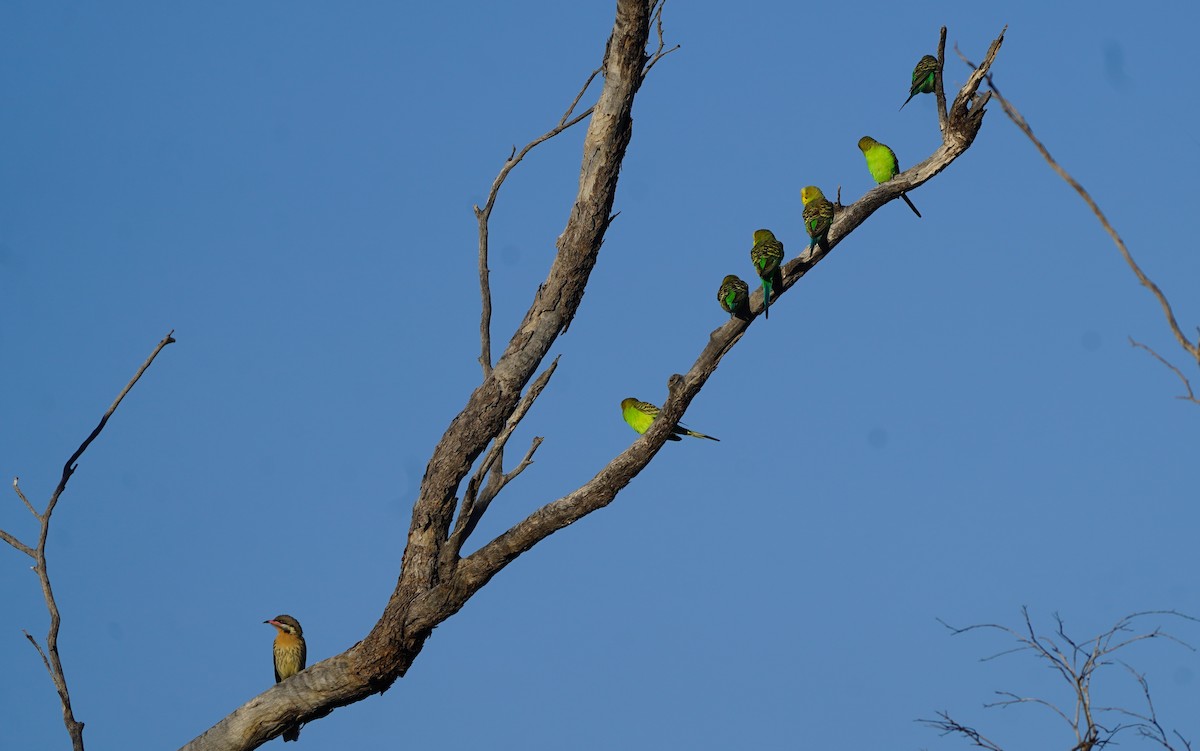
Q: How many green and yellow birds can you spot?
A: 6